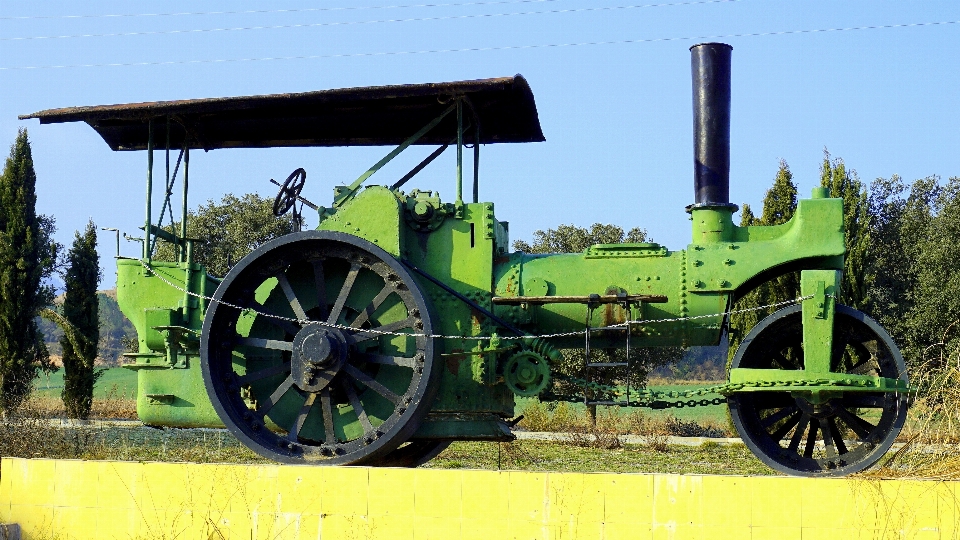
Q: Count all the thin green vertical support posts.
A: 4